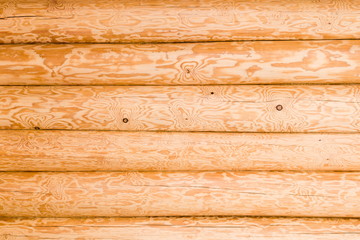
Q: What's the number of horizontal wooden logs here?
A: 6